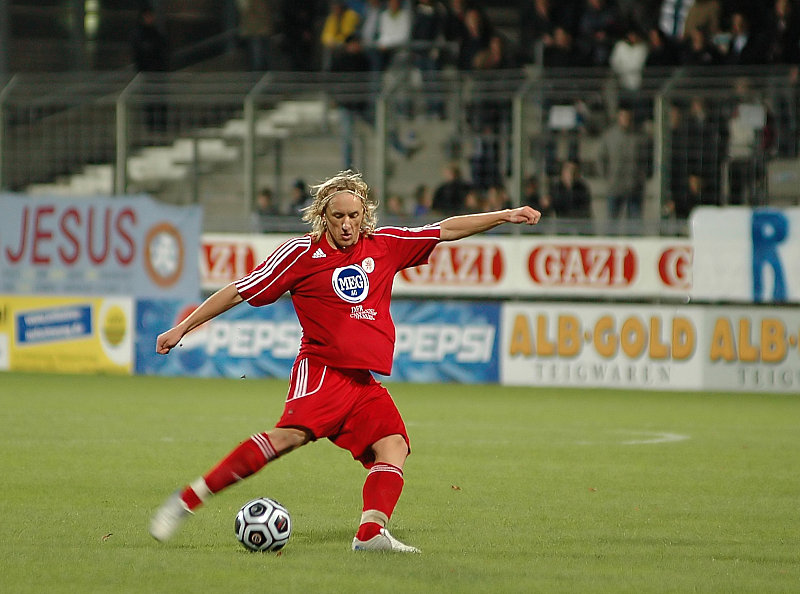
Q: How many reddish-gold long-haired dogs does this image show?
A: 0